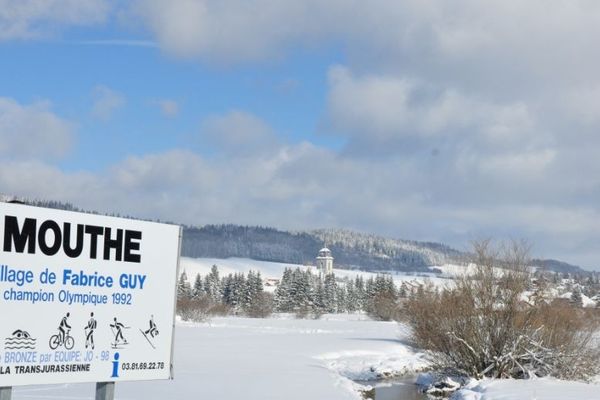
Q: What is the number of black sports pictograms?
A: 5